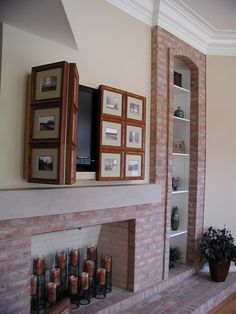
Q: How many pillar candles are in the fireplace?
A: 12